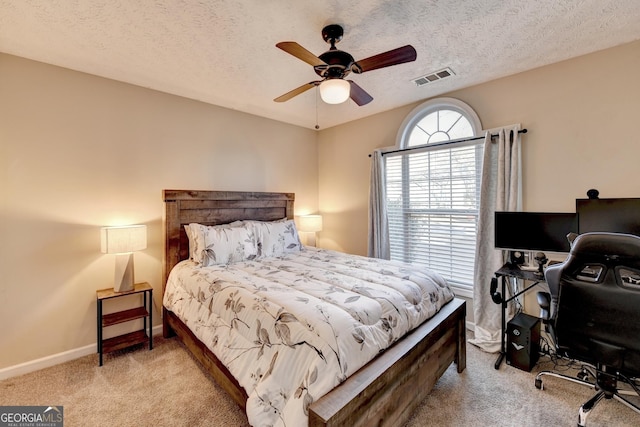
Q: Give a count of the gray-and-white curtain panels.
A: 2